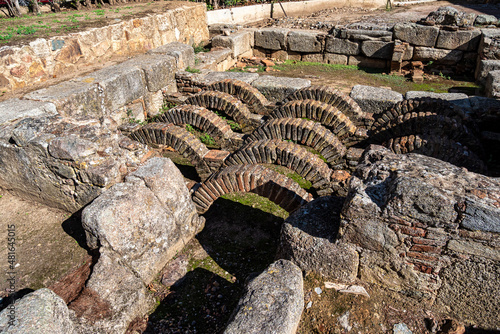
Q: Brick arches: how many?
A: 12